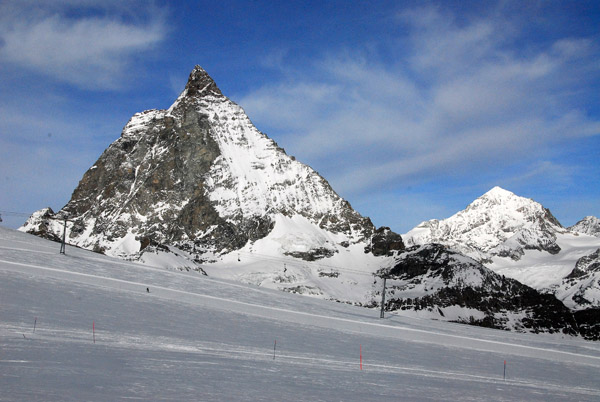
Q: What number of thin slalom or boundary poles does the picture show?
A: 5